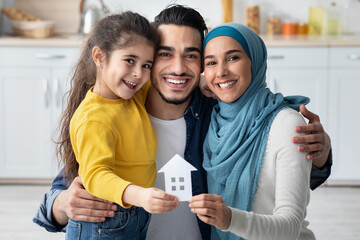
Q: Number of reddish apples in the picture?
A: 0